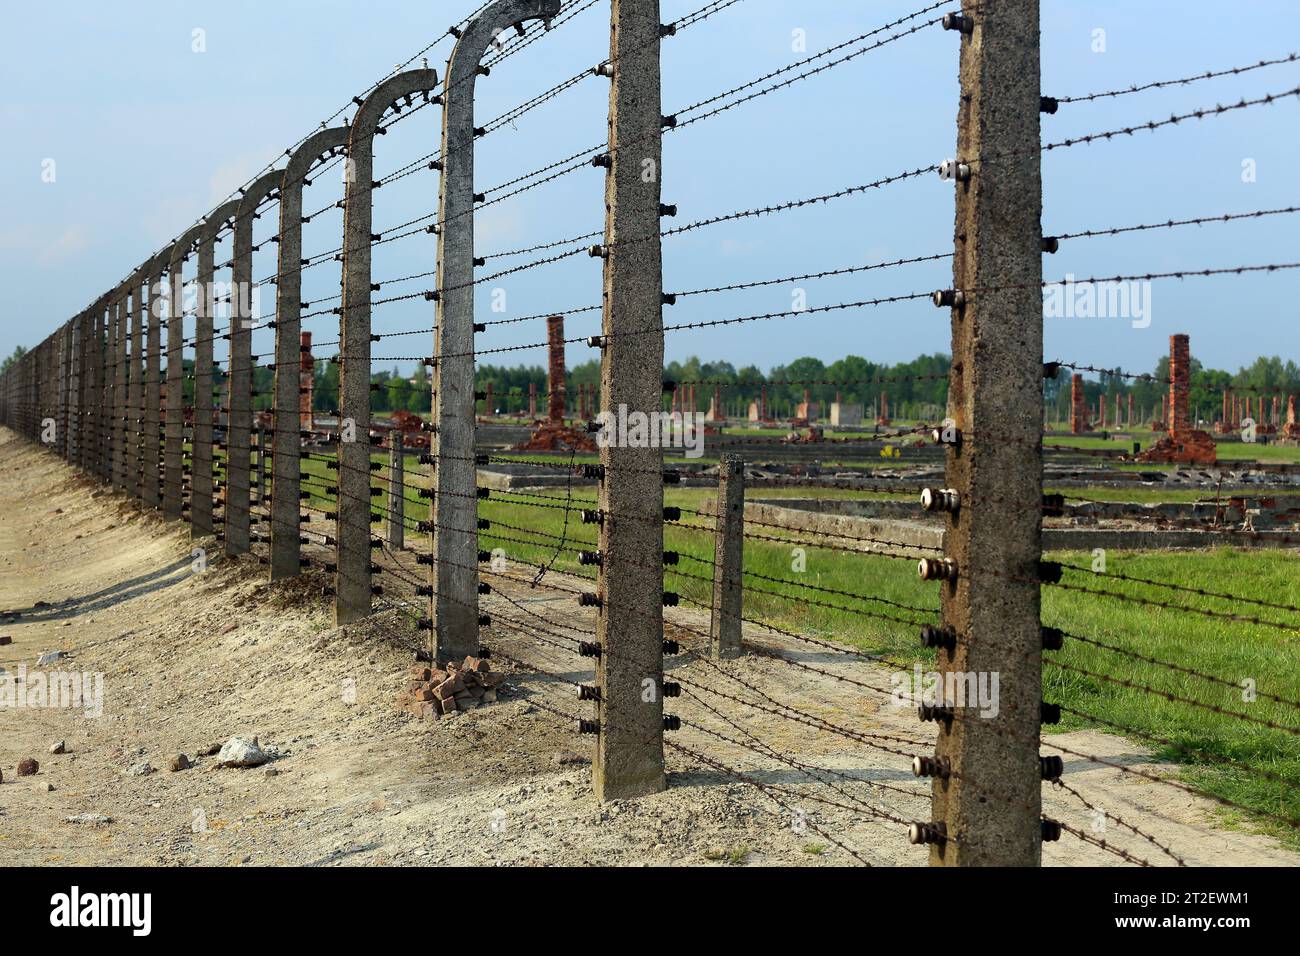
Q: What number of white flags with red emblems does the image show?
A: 0